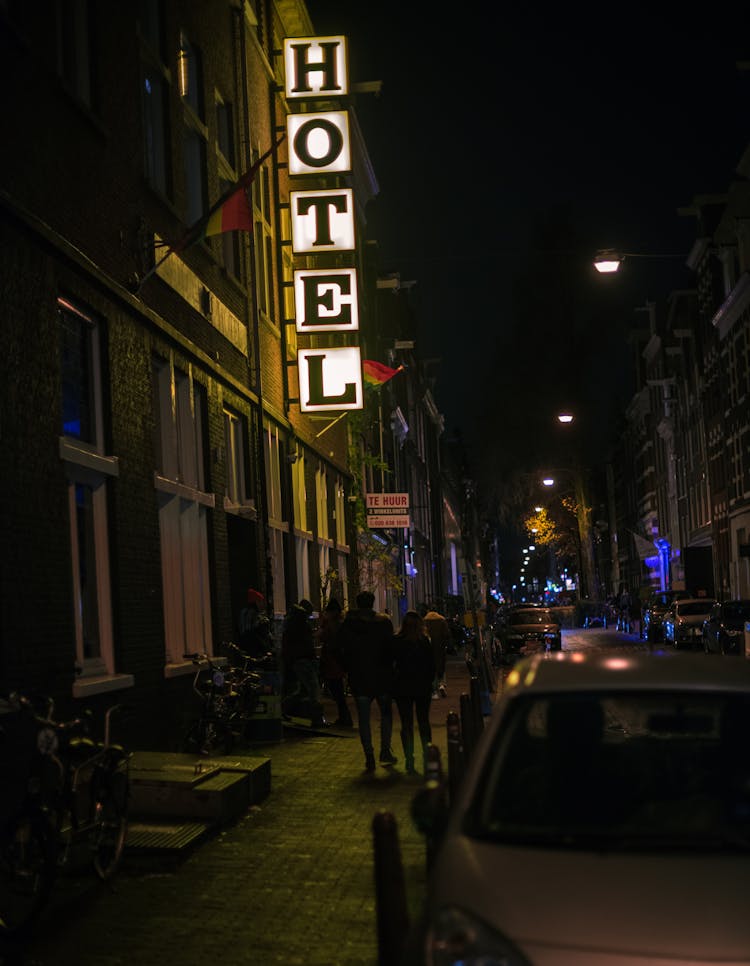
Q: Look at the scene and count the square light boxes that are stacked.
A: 5